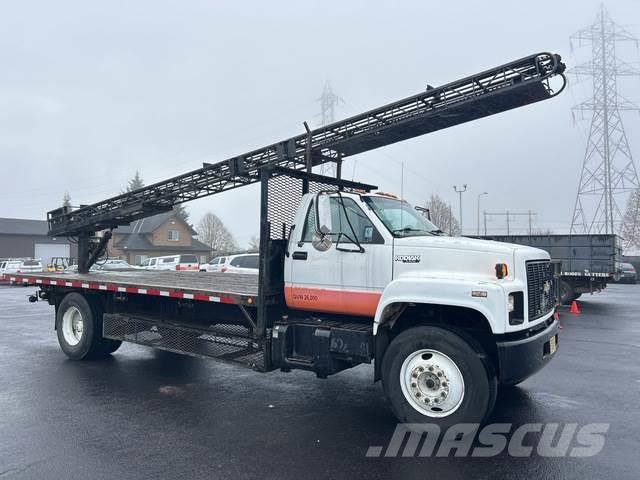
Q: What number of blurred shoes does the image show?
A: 0